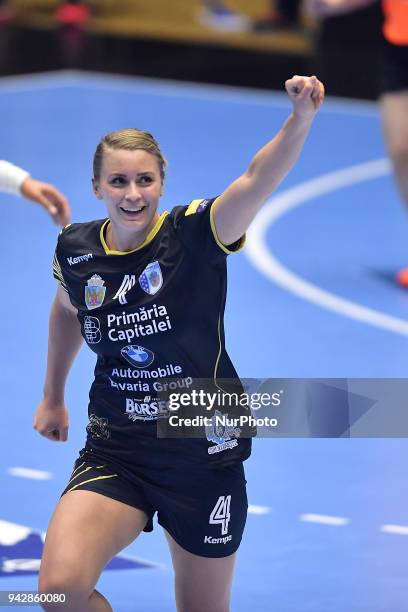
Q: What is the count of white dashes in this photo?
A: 4